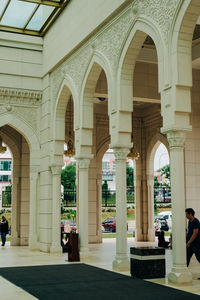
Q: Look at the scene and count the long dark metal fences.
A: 1